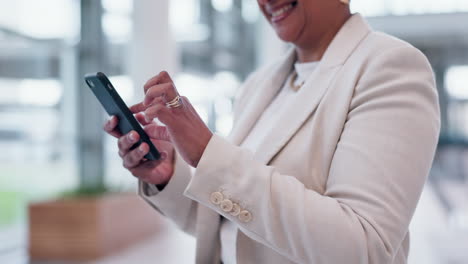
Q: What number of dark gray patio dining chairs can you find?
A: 0